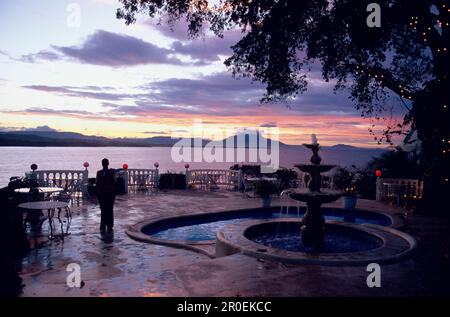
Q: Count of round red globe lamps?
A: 6